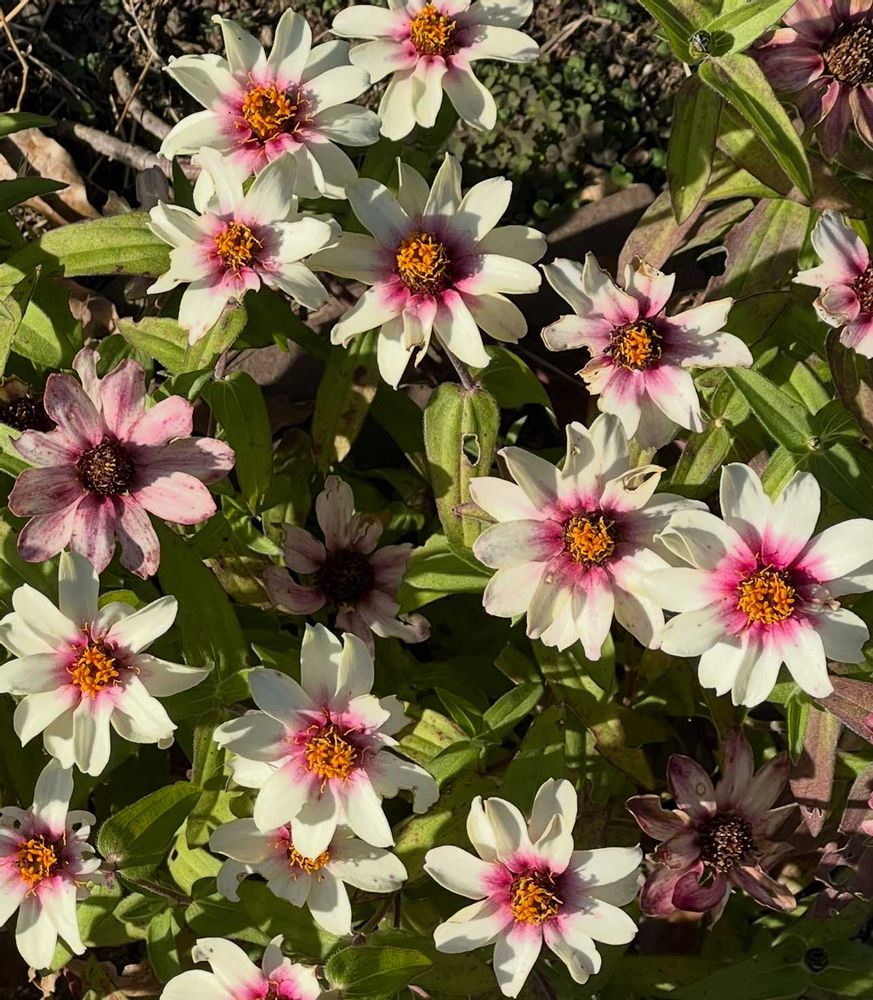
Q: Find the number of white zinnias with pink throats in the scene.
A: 14